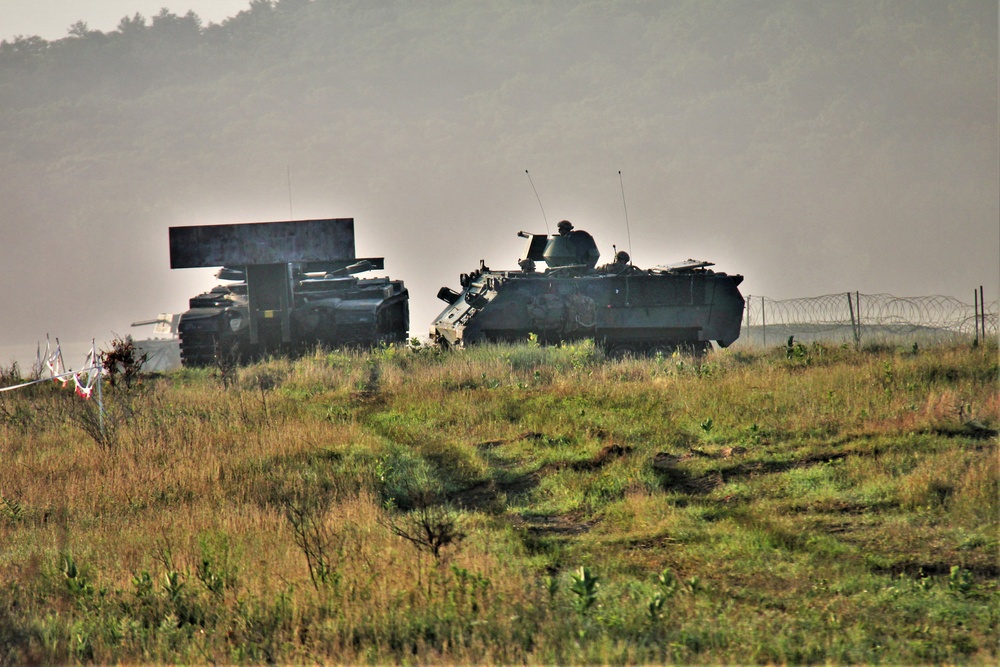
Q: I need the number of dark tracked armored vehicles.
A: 2